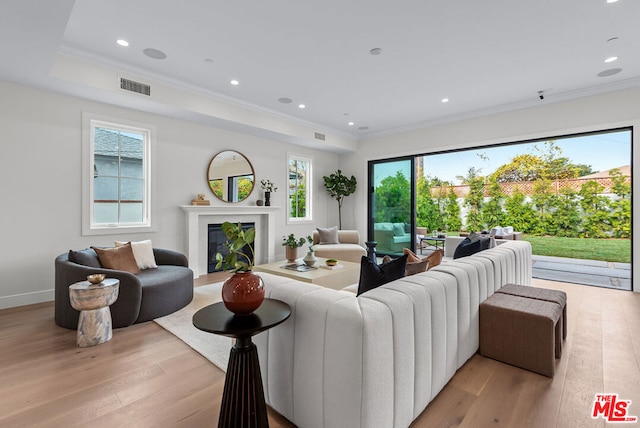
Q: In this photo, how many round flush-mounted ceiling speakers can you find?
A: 4